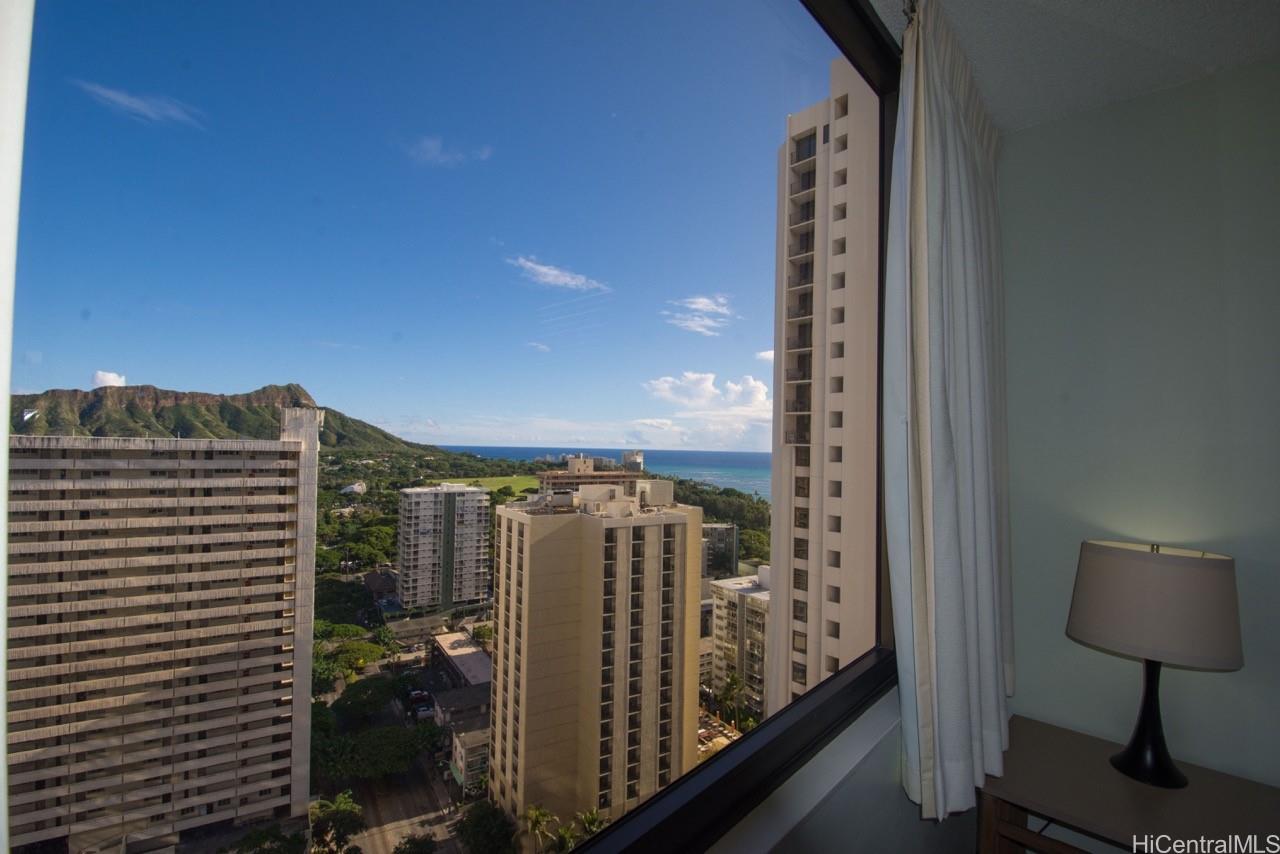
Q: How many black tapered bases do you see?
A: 1